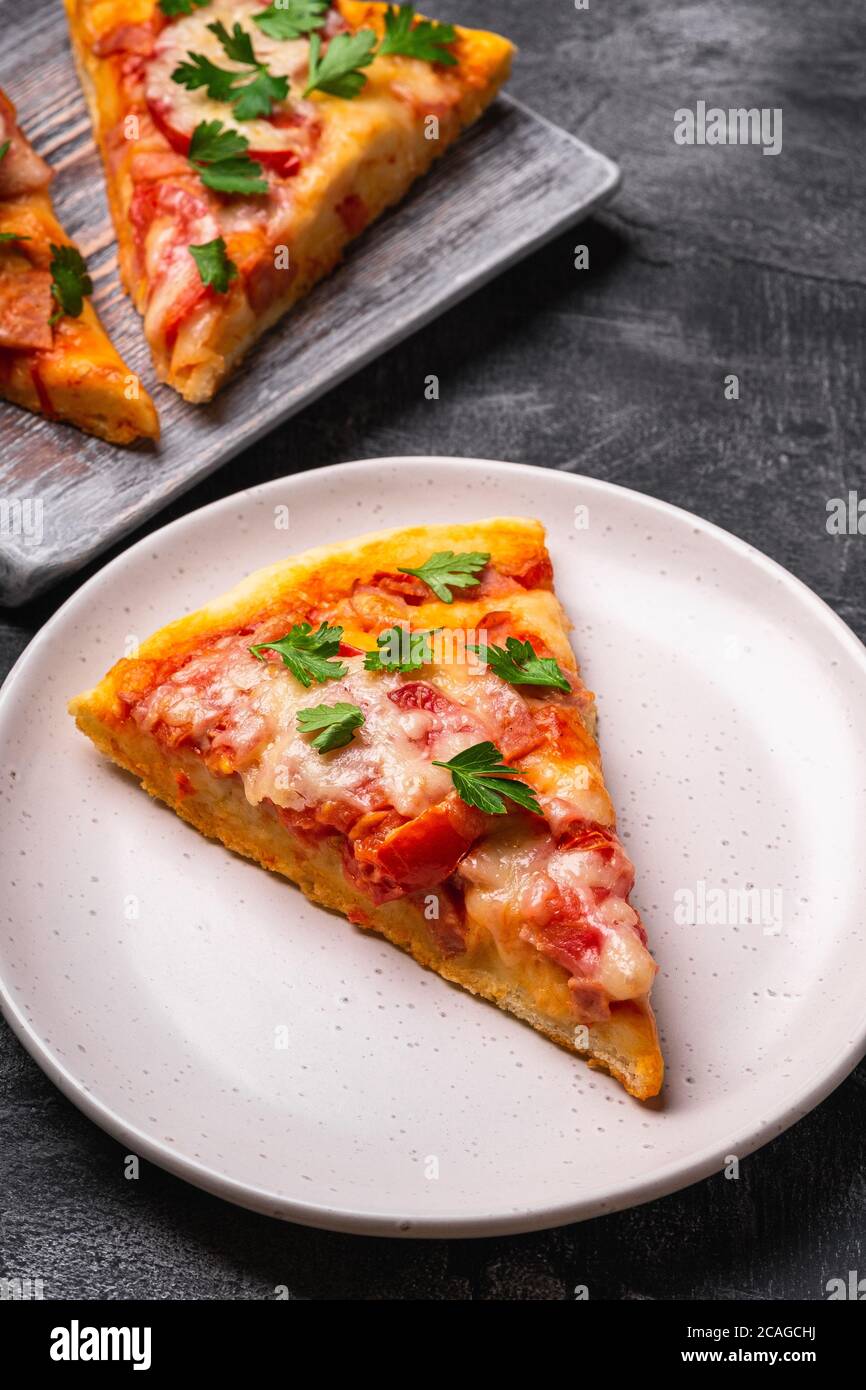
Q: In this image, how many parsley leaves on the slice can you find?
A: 6